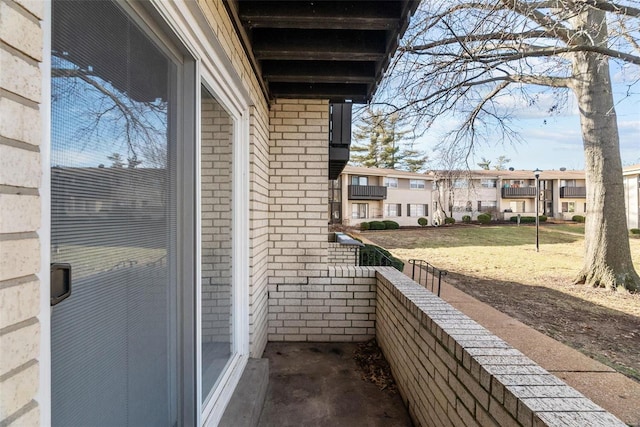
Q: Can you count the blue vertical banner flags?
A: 0